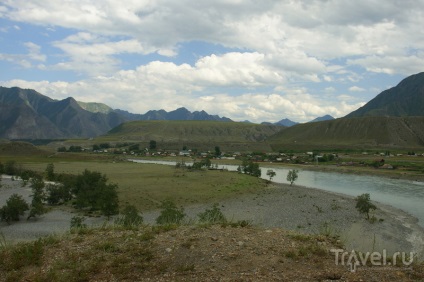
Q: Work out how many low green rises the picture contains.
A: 2